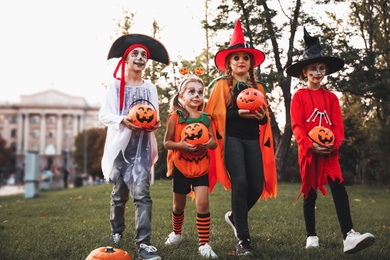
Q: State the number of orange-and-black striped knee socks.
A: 2